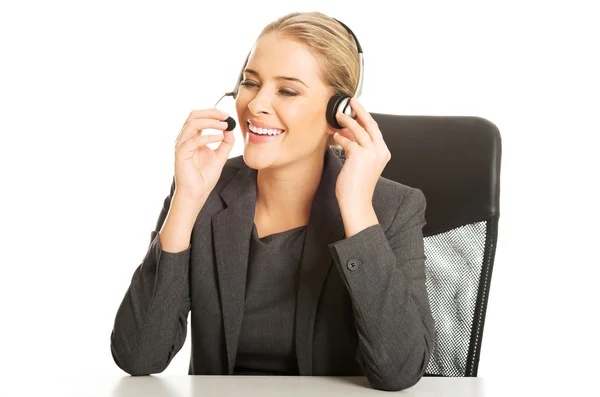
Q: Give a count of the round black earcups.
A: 1